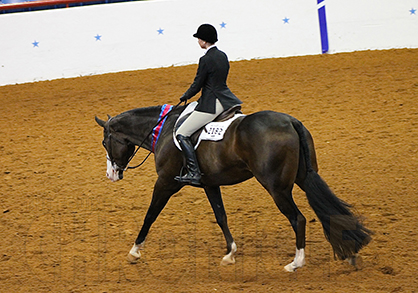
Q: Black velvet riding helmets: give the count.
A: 1